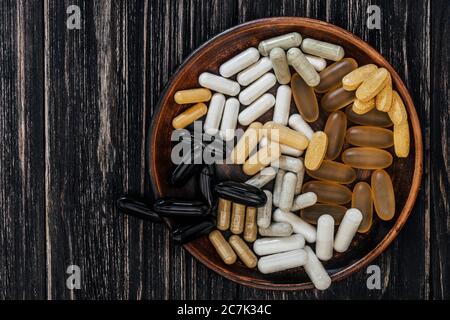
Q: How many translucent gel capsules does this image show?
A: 12